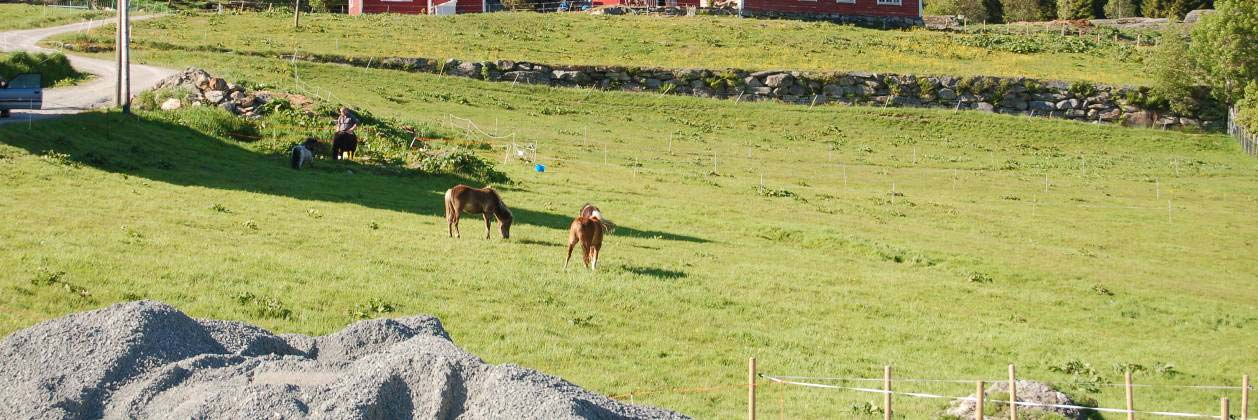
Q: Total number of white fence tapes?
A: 2